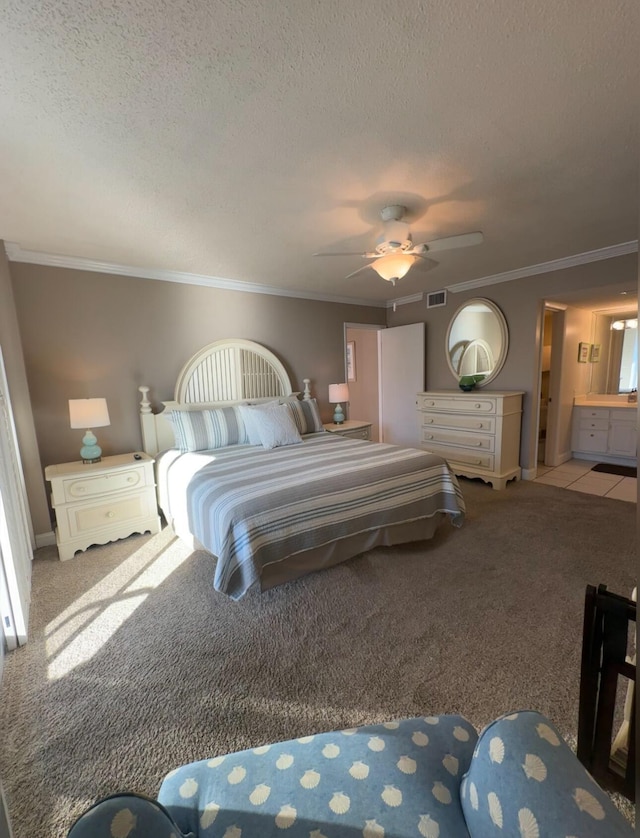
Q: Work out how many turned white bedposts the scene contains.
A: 2